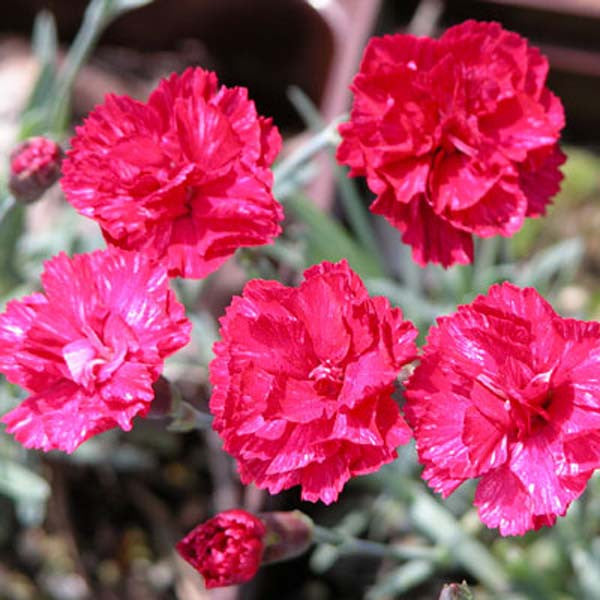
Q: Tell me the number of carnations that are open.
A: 5